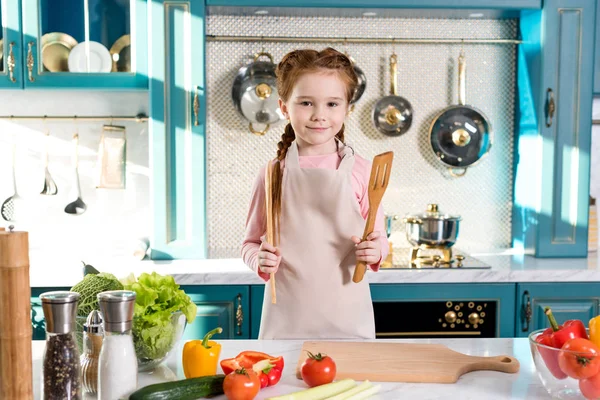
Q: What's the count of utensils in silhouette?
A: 3